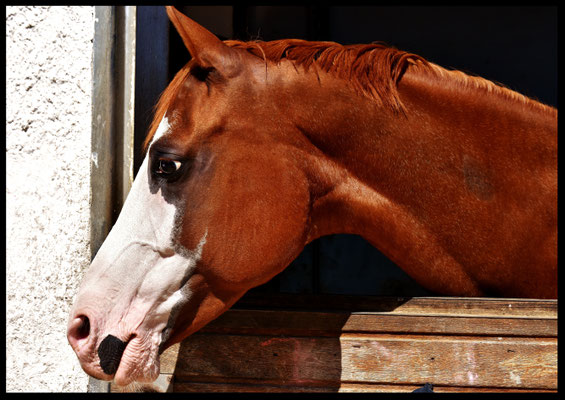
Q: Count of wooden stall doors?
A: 1